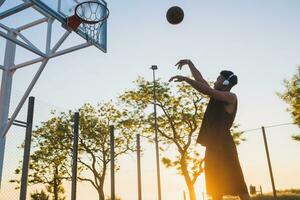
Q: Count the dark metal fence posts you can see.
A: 5